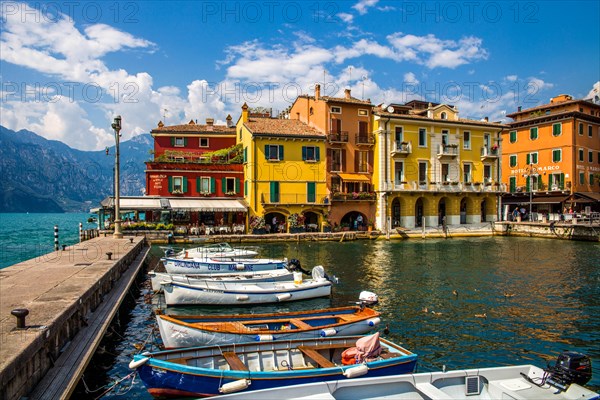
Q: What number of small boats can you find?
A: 7